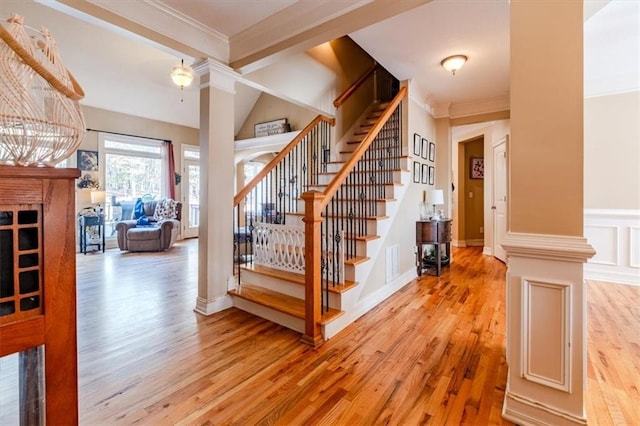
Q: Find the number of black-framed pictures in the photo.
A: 6